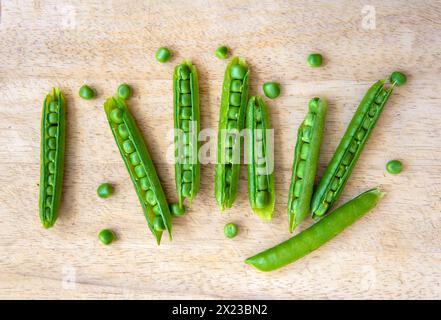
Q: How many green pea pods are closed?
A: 1